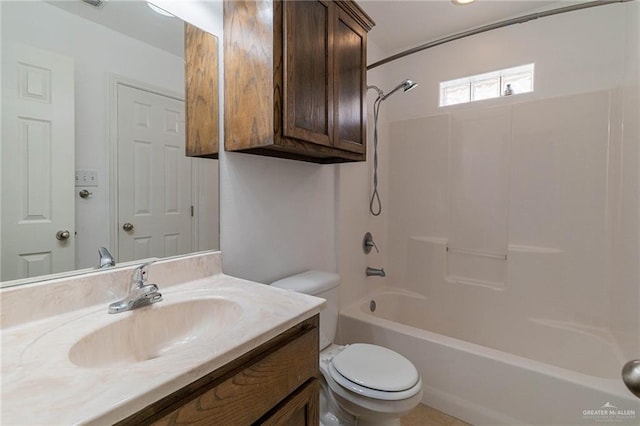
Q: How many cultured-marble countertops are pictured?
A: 1